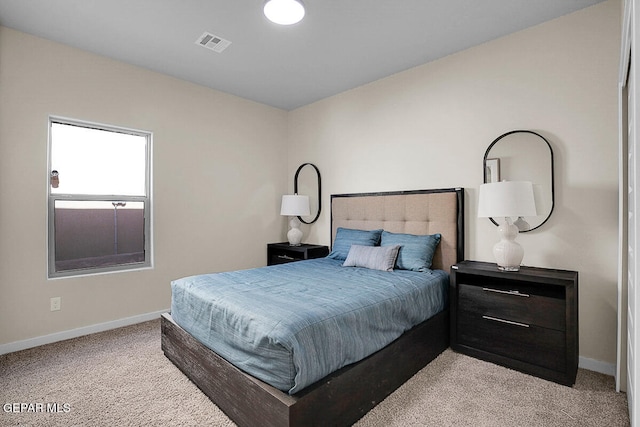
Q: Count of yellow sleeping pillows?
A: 0